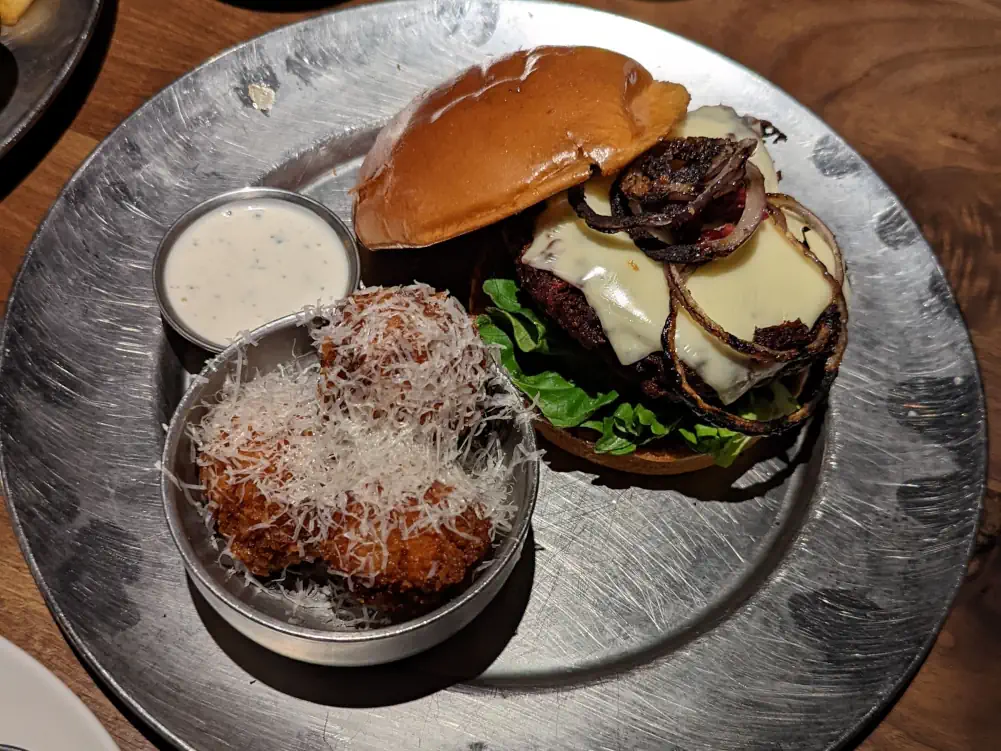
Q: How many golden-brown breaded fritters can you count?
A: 3